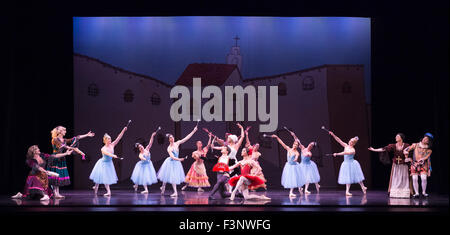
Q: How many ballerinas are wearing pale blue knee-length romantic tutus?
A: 6